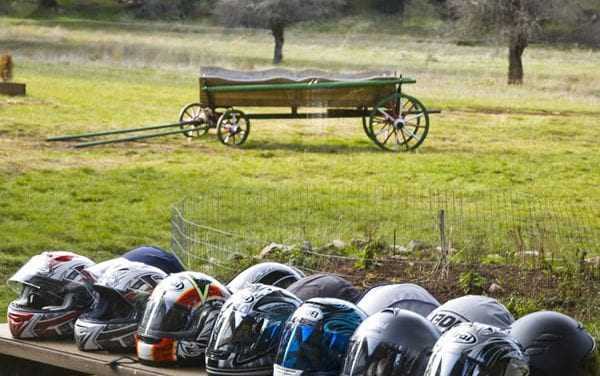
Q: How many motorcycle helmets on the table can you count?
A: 13